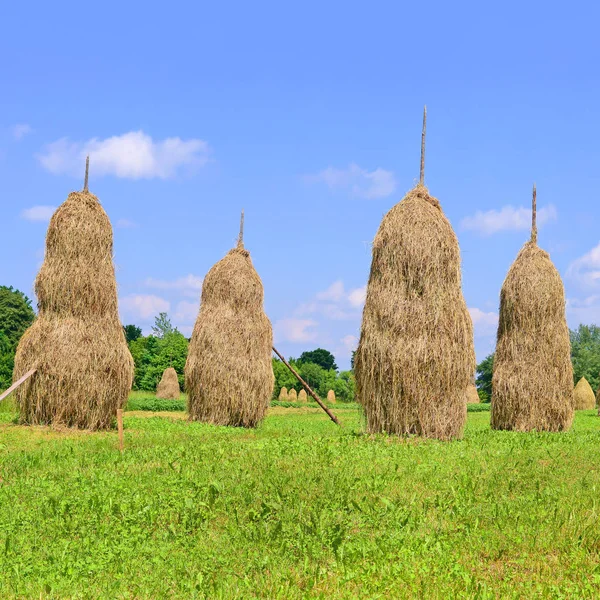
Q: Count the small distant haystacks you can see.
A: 7